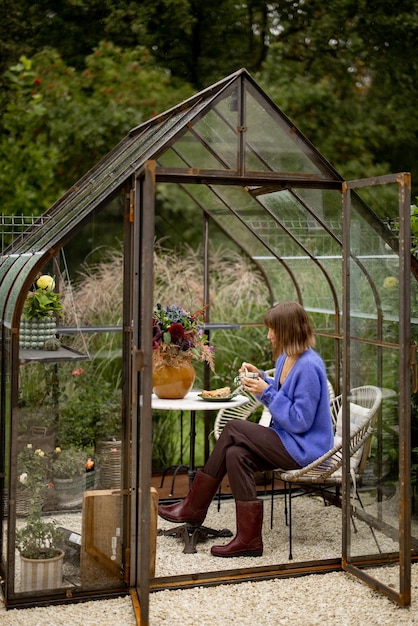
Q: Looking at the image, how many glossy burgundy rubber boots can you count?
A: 2